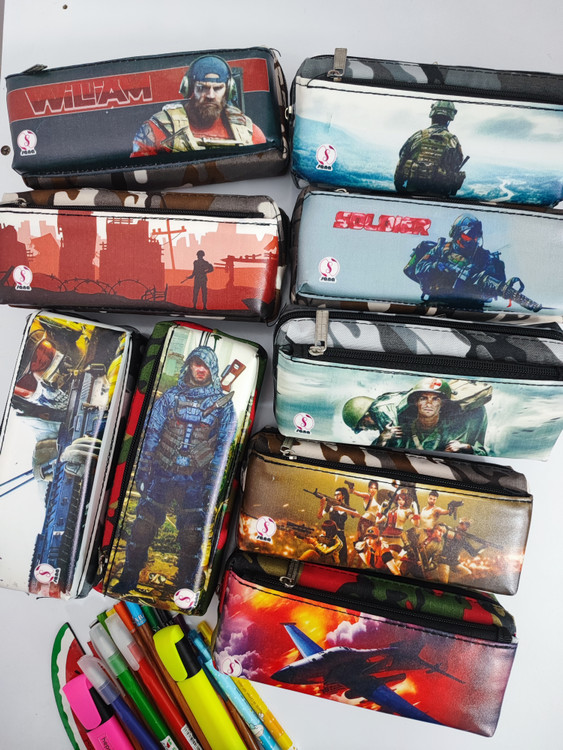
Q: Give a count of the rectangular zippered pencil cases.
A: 9